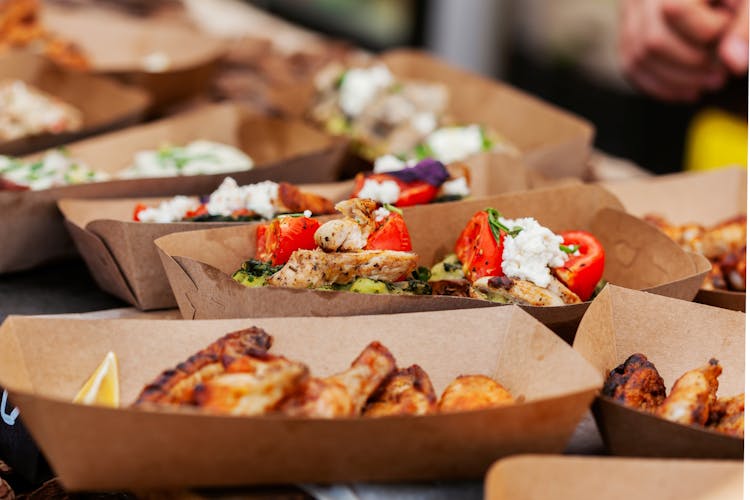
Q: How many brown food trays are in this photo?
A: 10